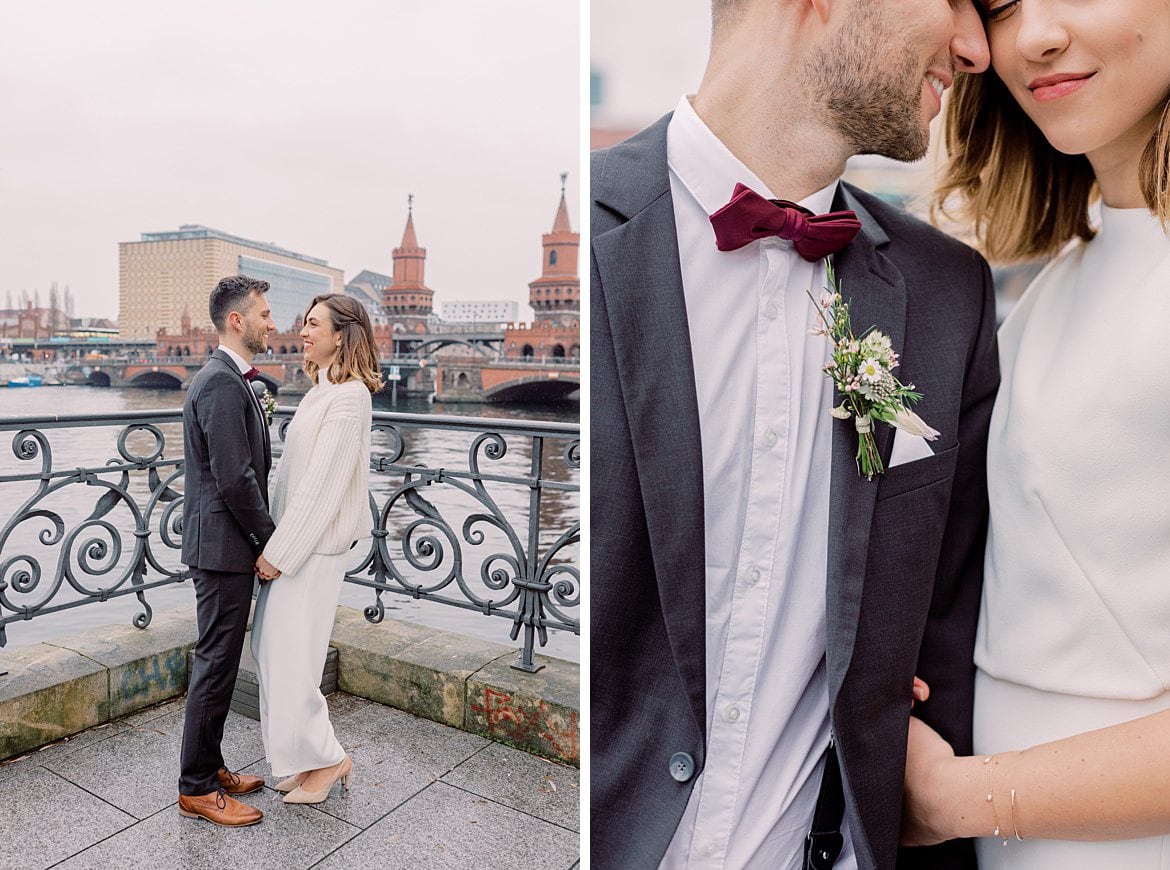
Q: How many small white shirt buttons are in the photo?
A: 5